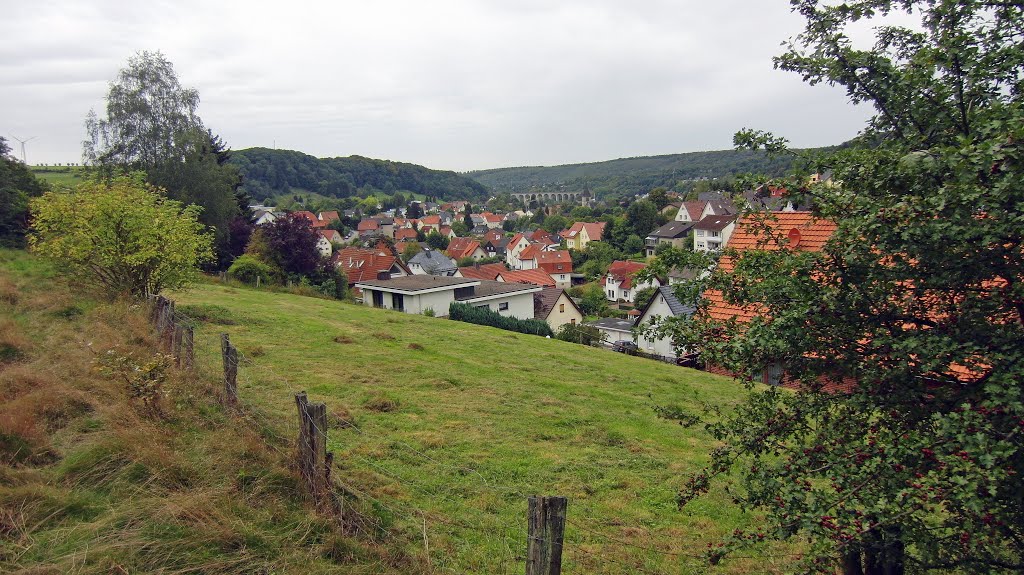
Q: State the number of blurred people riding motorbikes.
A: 0